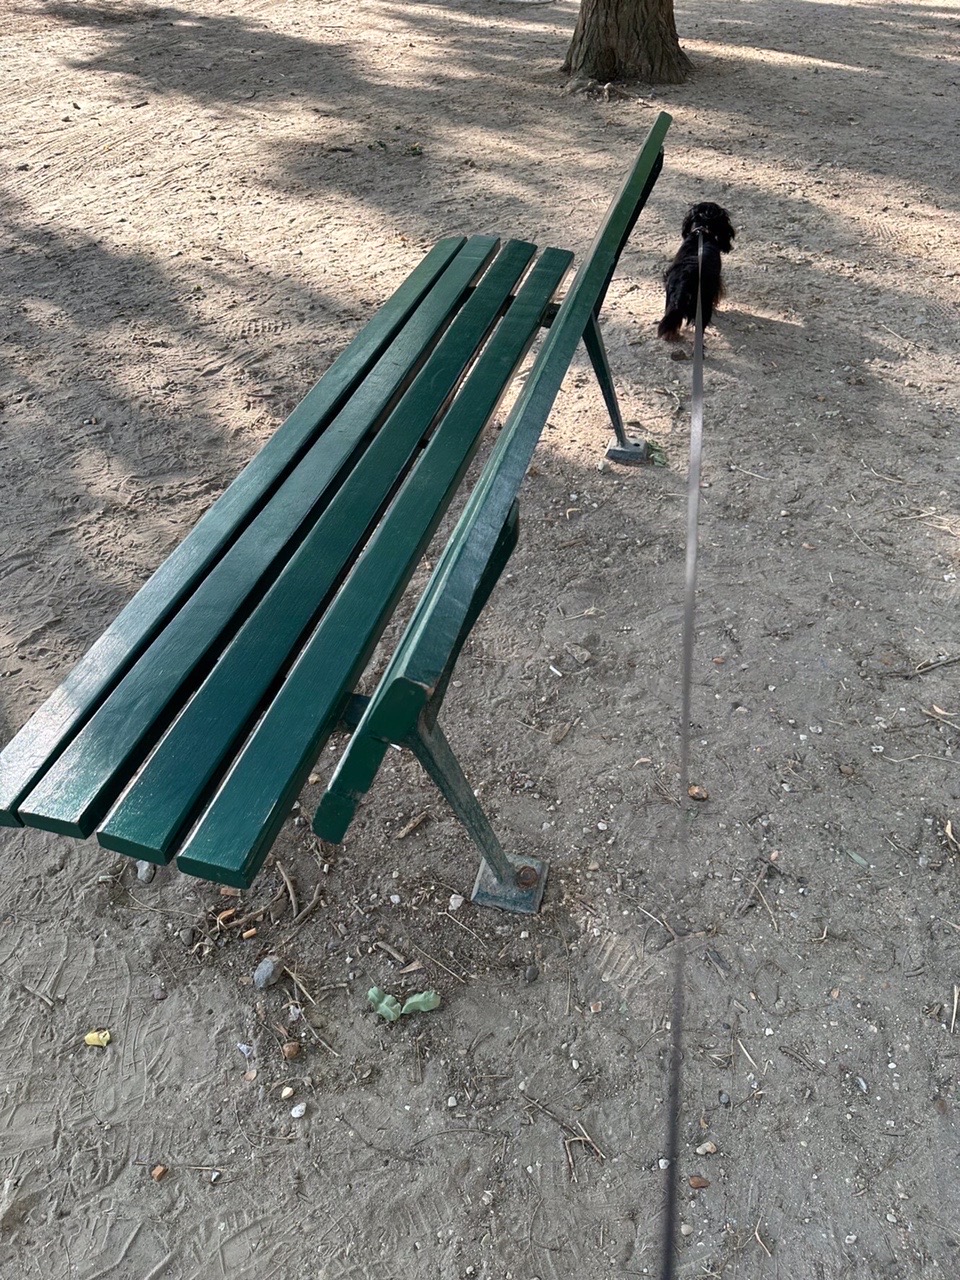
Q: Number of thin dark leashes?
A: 1